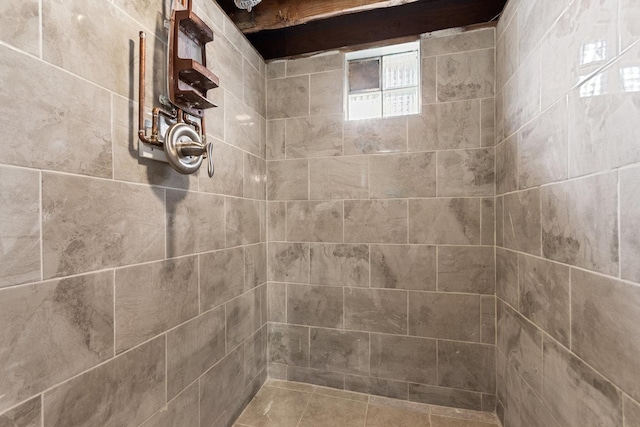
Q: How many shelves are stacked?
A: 3